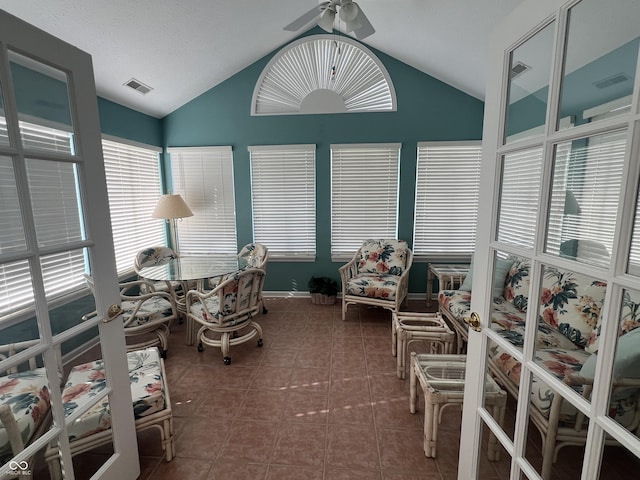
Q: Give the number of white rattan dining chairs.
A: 4